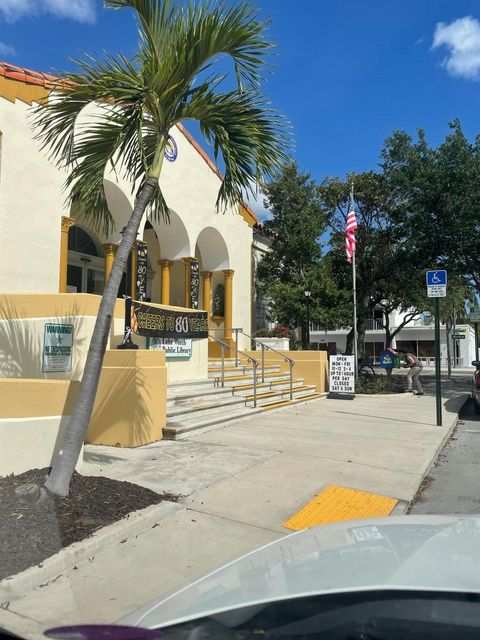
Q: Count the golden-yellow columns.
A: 7